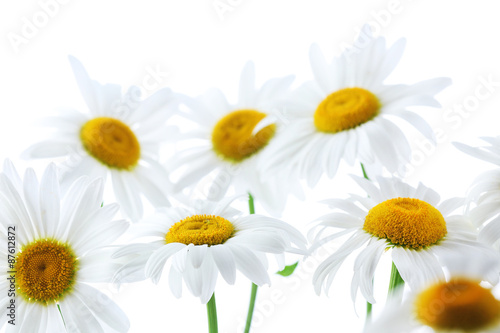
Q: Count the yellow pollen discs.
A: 7